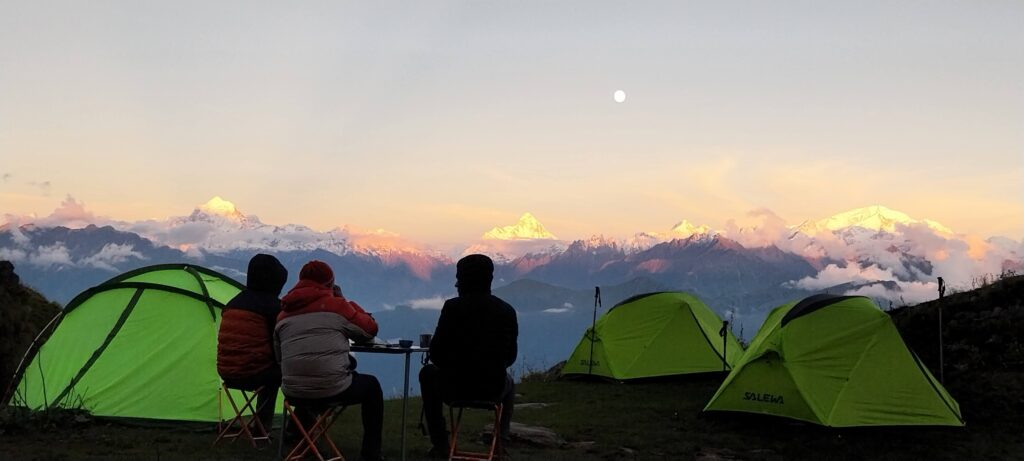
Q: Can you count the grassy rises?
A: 2